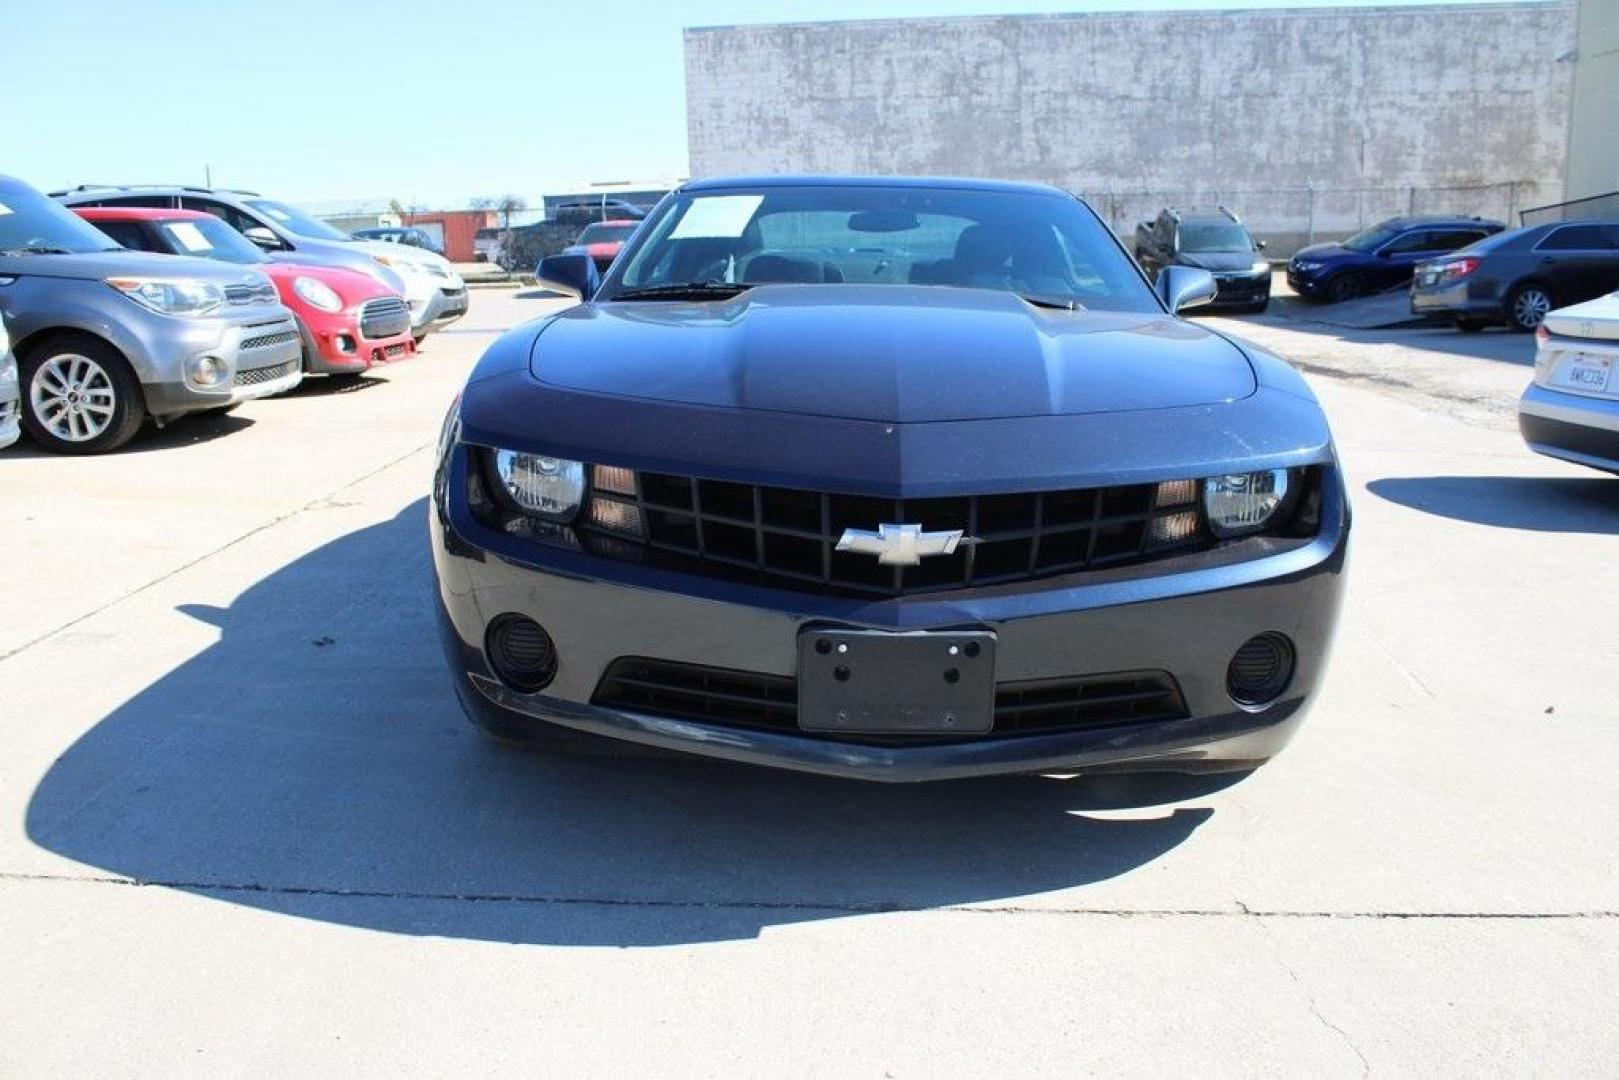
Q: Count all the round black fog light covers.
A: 2